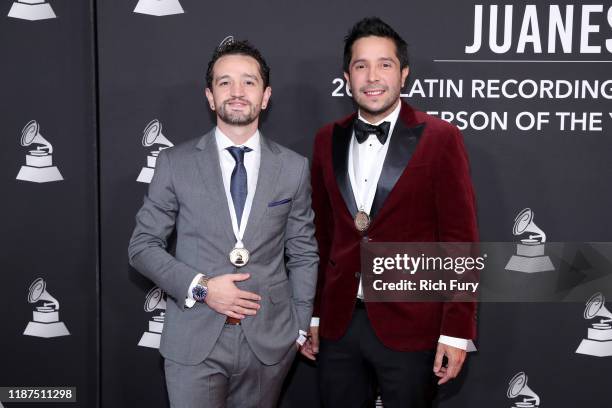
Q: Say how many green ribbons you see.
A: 0